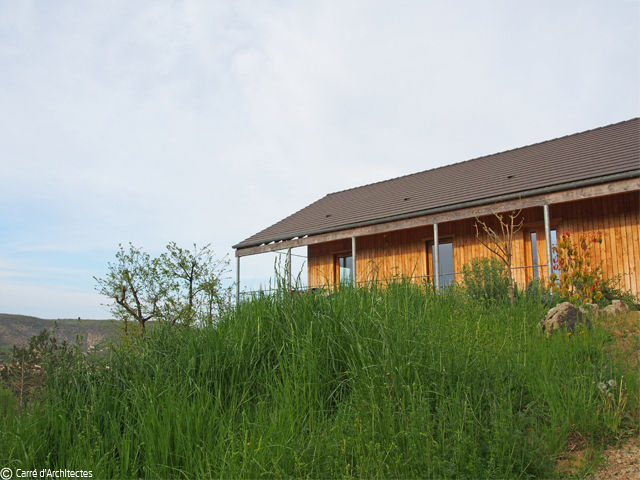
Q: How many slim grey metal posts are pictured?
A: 5